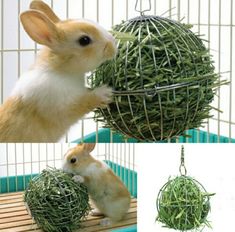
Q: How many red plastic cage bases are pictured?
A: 0